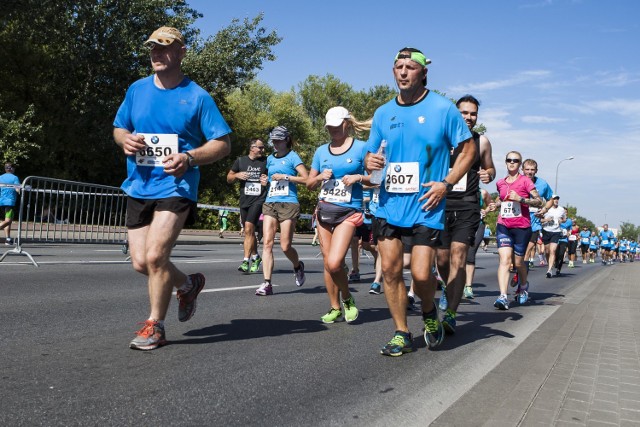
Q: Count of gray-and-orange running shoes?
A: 2